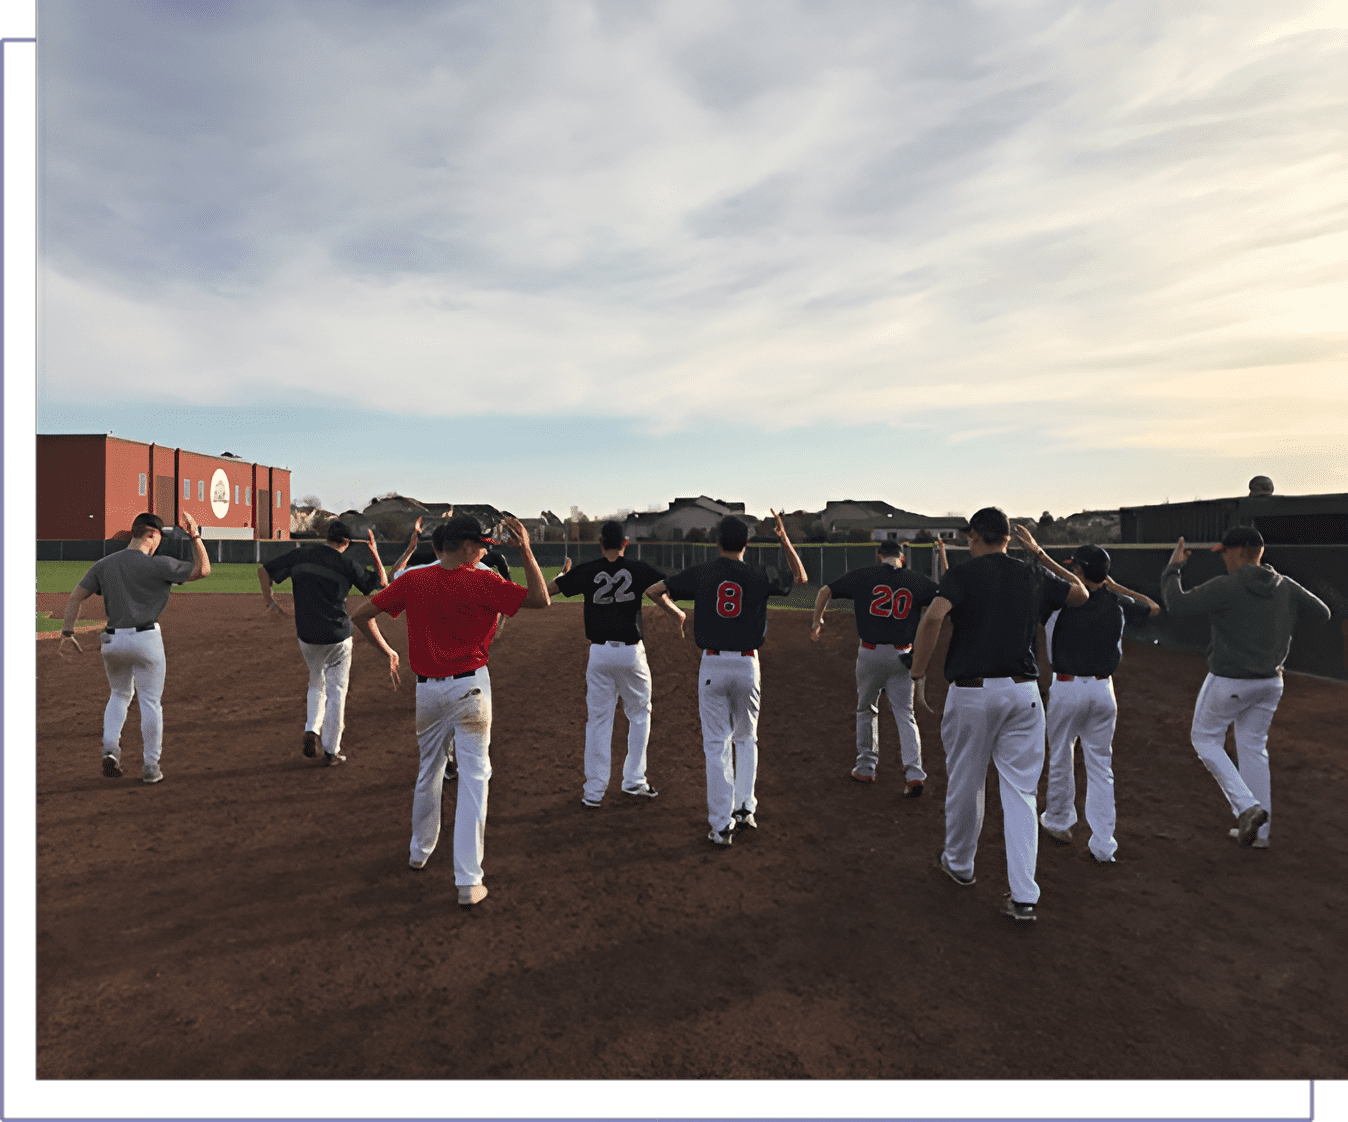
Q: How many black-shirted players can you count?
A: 6